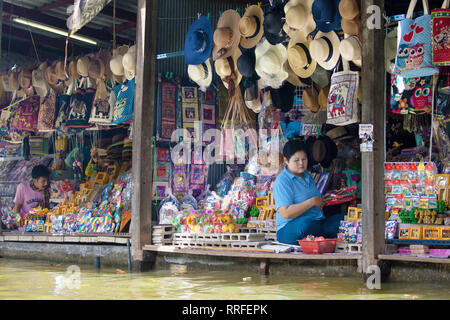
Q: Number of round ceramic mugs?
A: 0